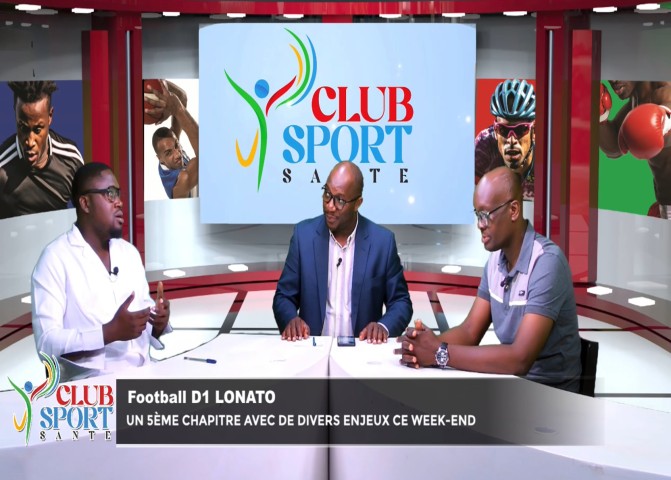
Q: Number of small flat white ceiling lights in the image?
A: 10